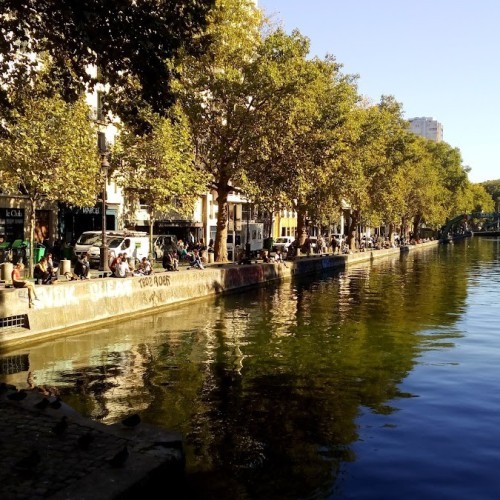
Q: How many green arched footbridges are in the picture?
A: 1